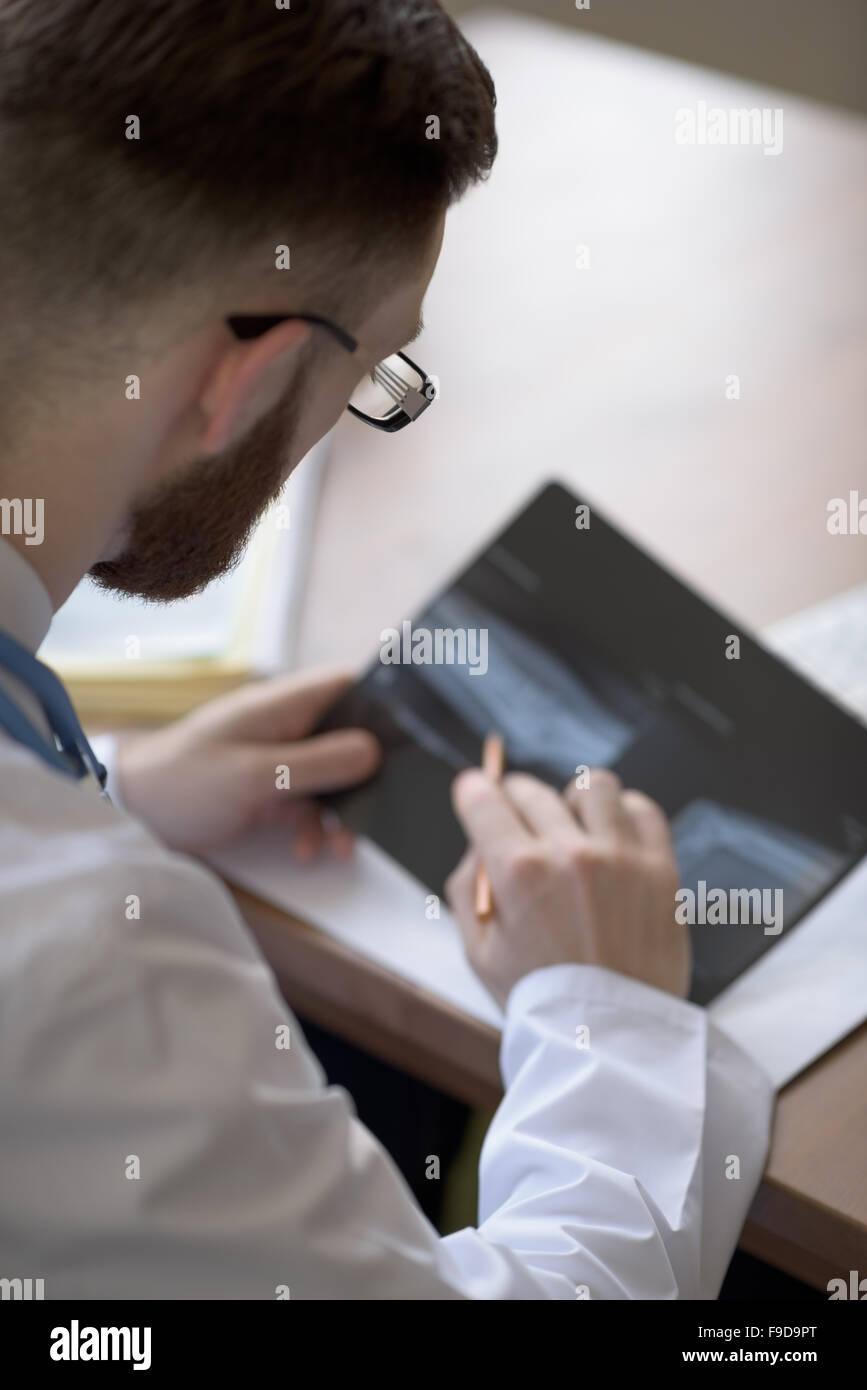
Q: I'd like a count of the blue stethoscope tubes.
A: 2